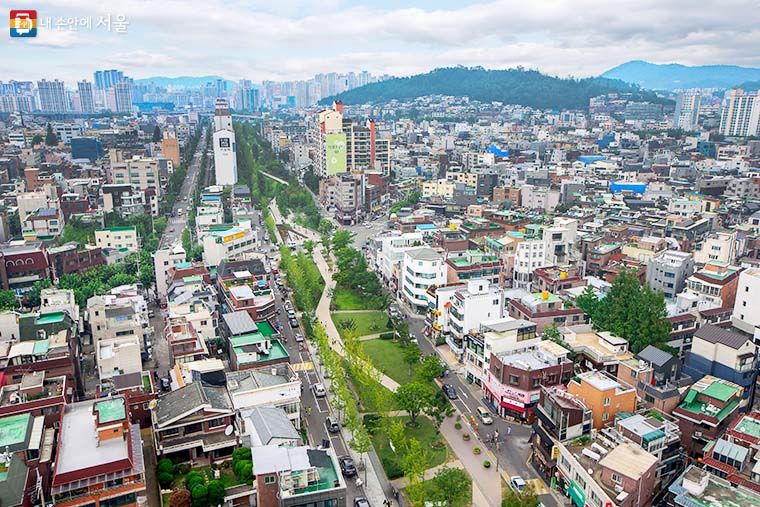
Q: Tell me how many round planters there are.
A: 4